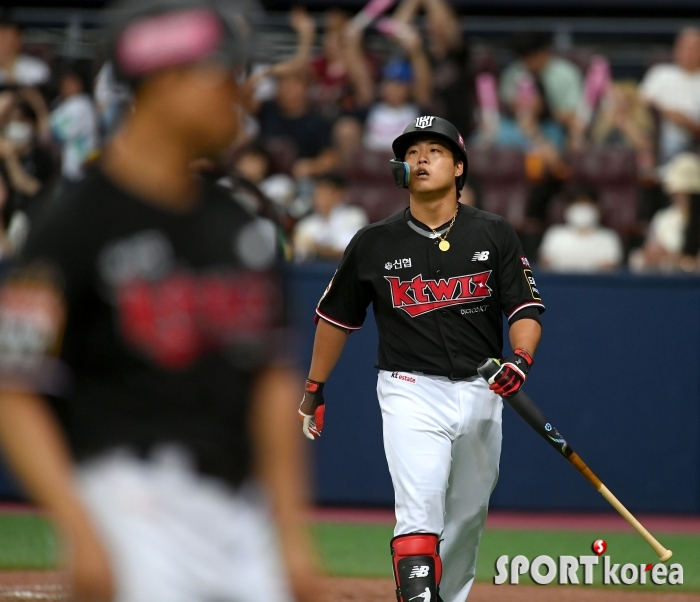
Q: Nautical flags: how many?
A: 0